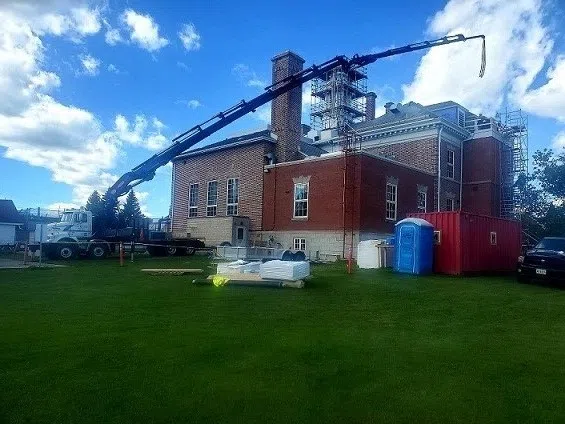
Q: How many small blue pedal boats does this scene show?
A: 0